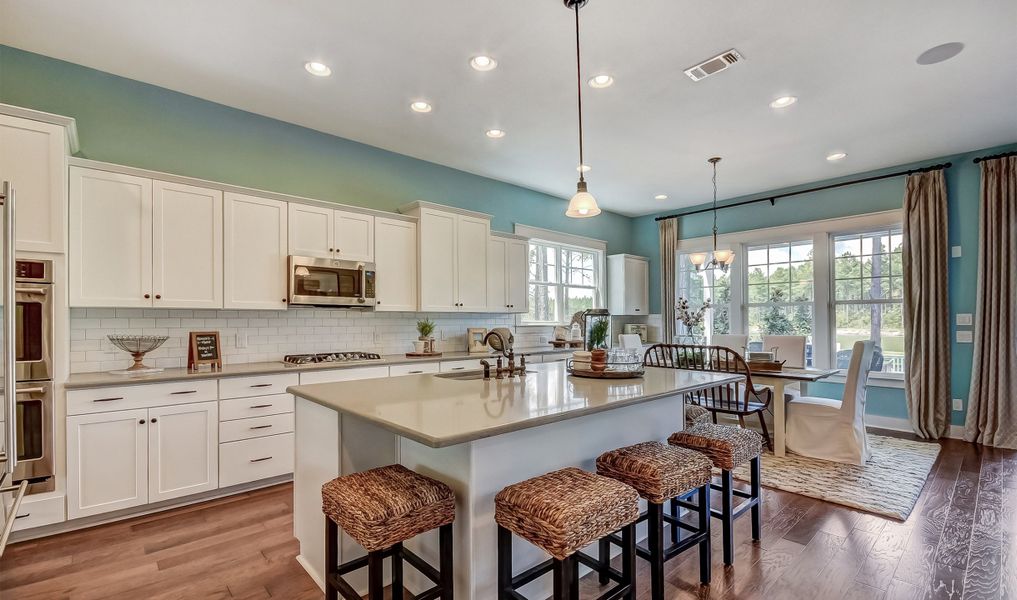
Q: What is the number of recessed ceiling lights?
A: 9